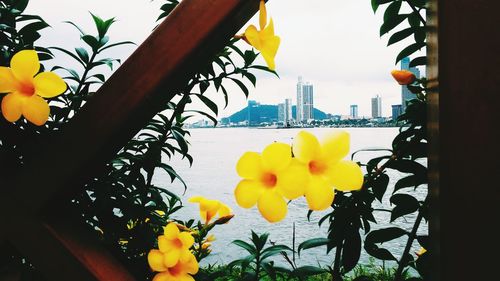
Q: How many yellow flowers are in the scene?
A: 7